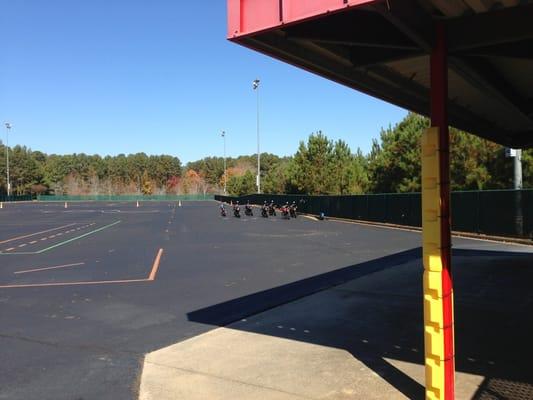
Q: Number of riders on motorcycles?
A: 0